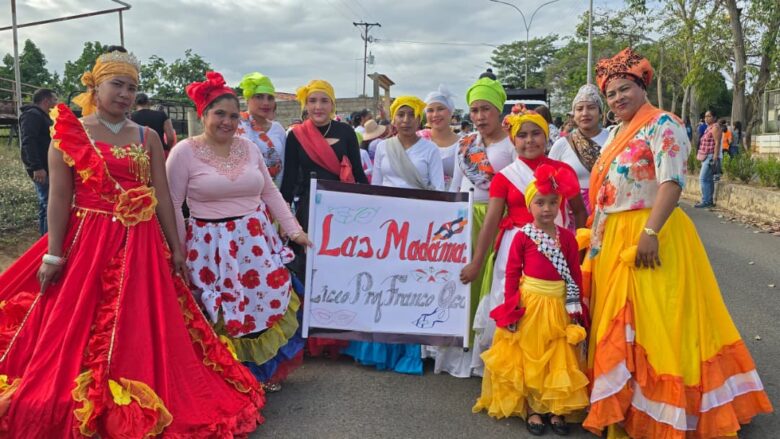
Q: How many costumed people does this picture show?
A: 11